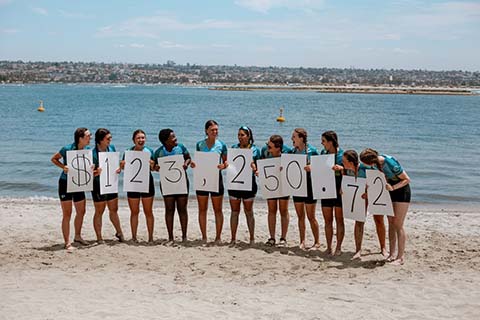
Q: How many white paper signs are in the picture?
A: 11